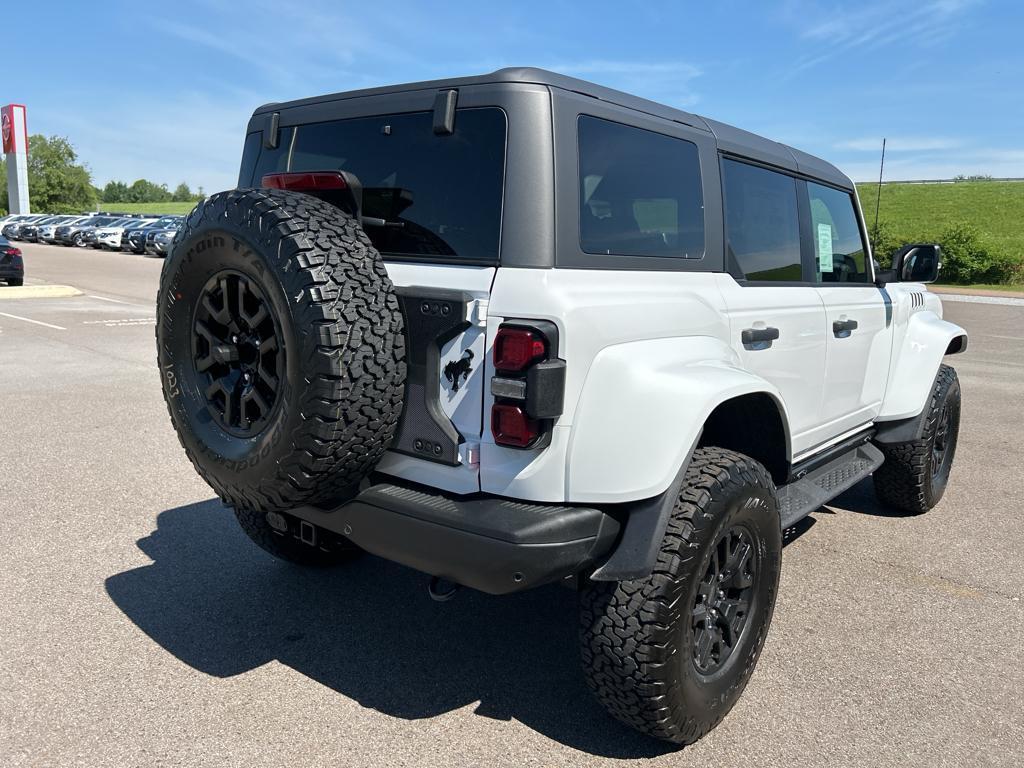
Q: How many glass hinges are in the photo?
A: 2